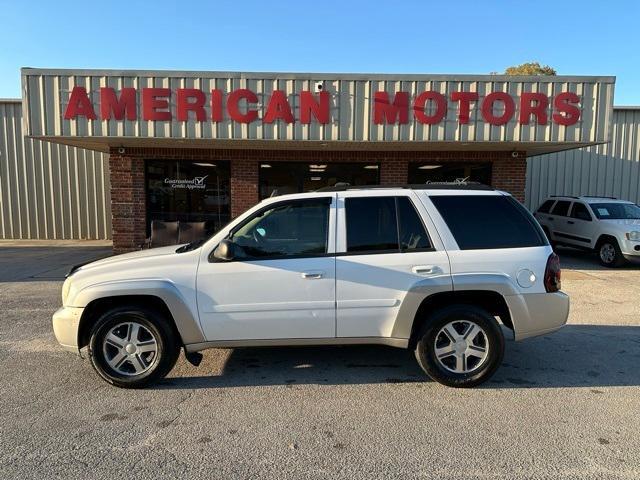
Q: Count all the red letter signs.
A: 14